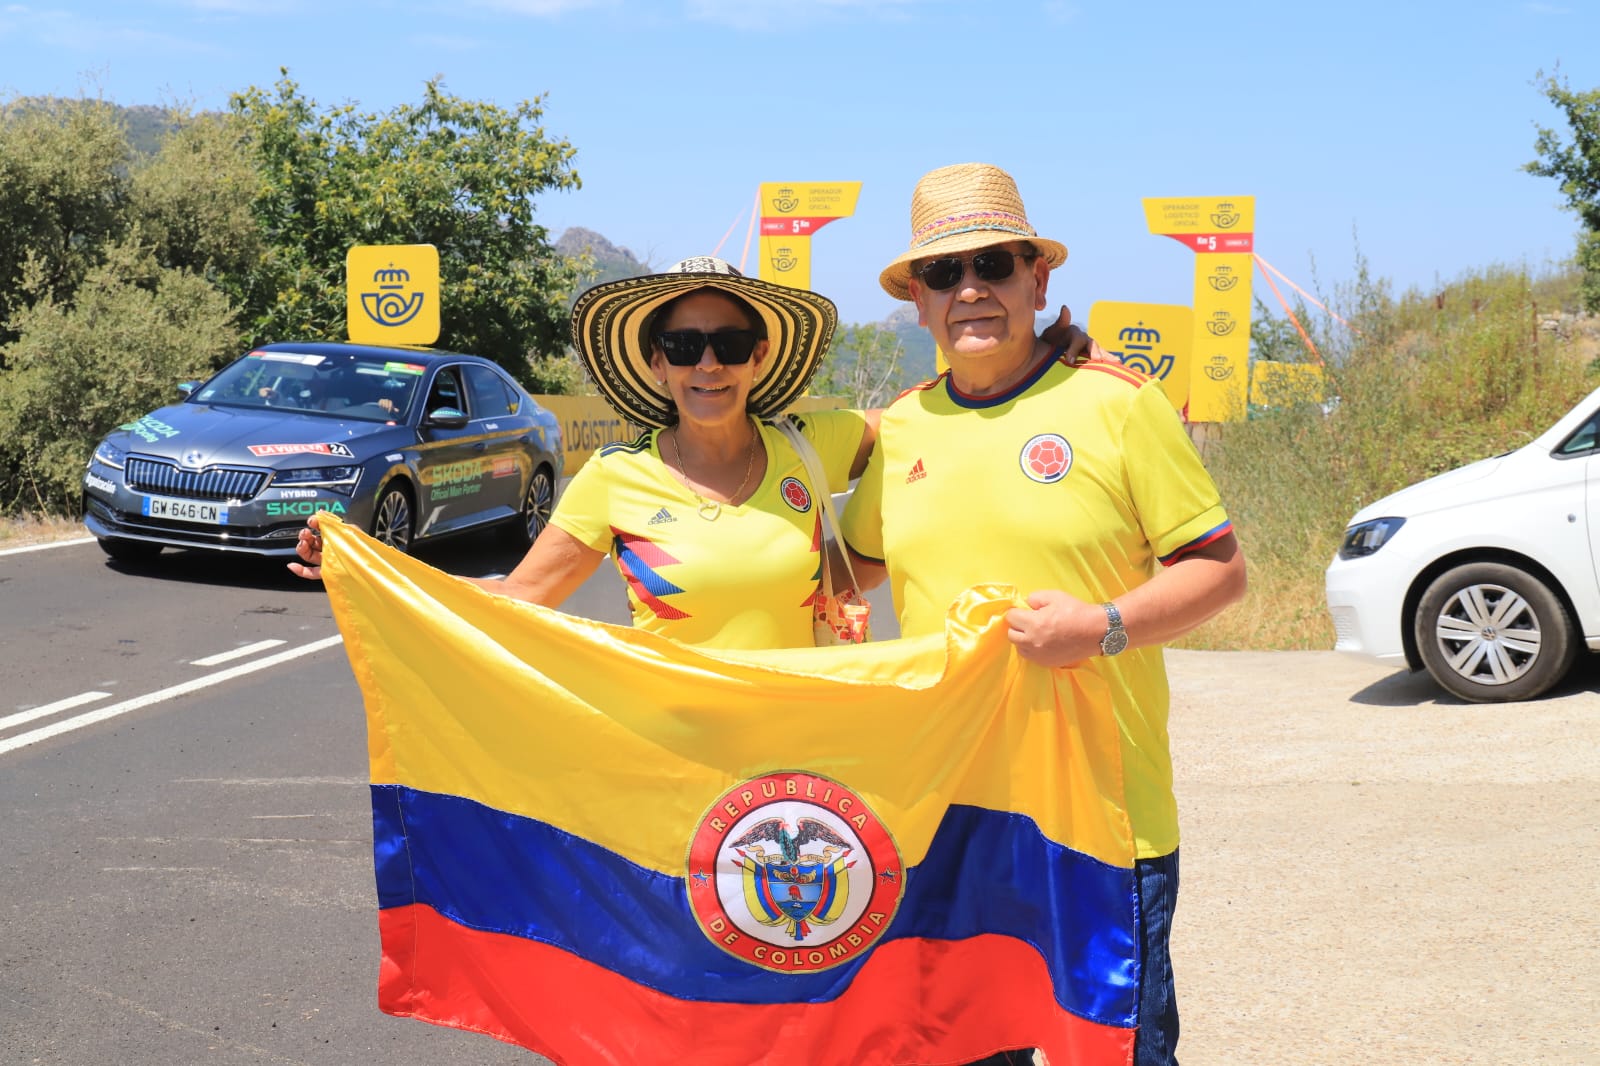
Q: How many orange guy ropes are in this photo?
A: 4